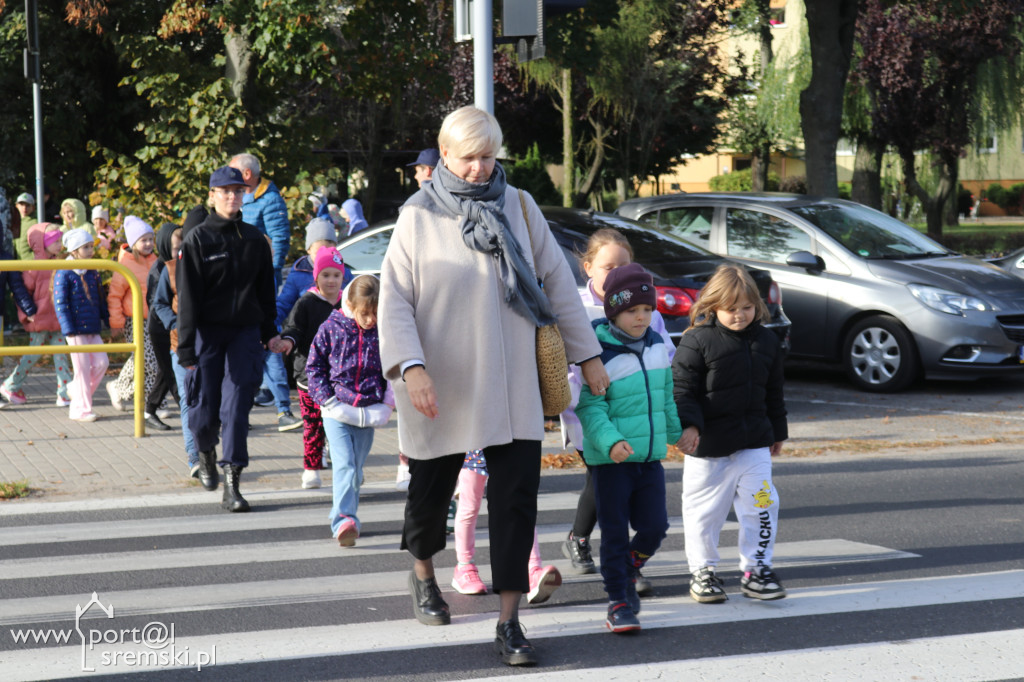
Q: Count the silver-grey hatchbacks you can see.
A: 1